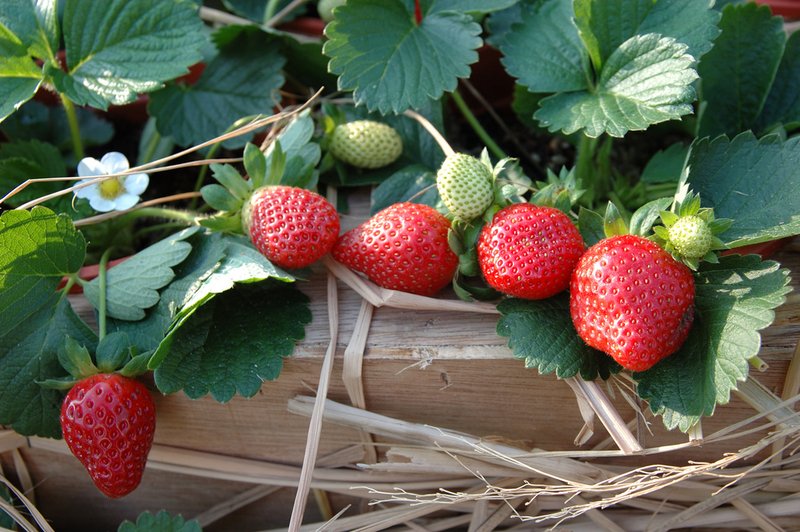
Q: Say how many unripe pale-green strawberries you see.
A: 3